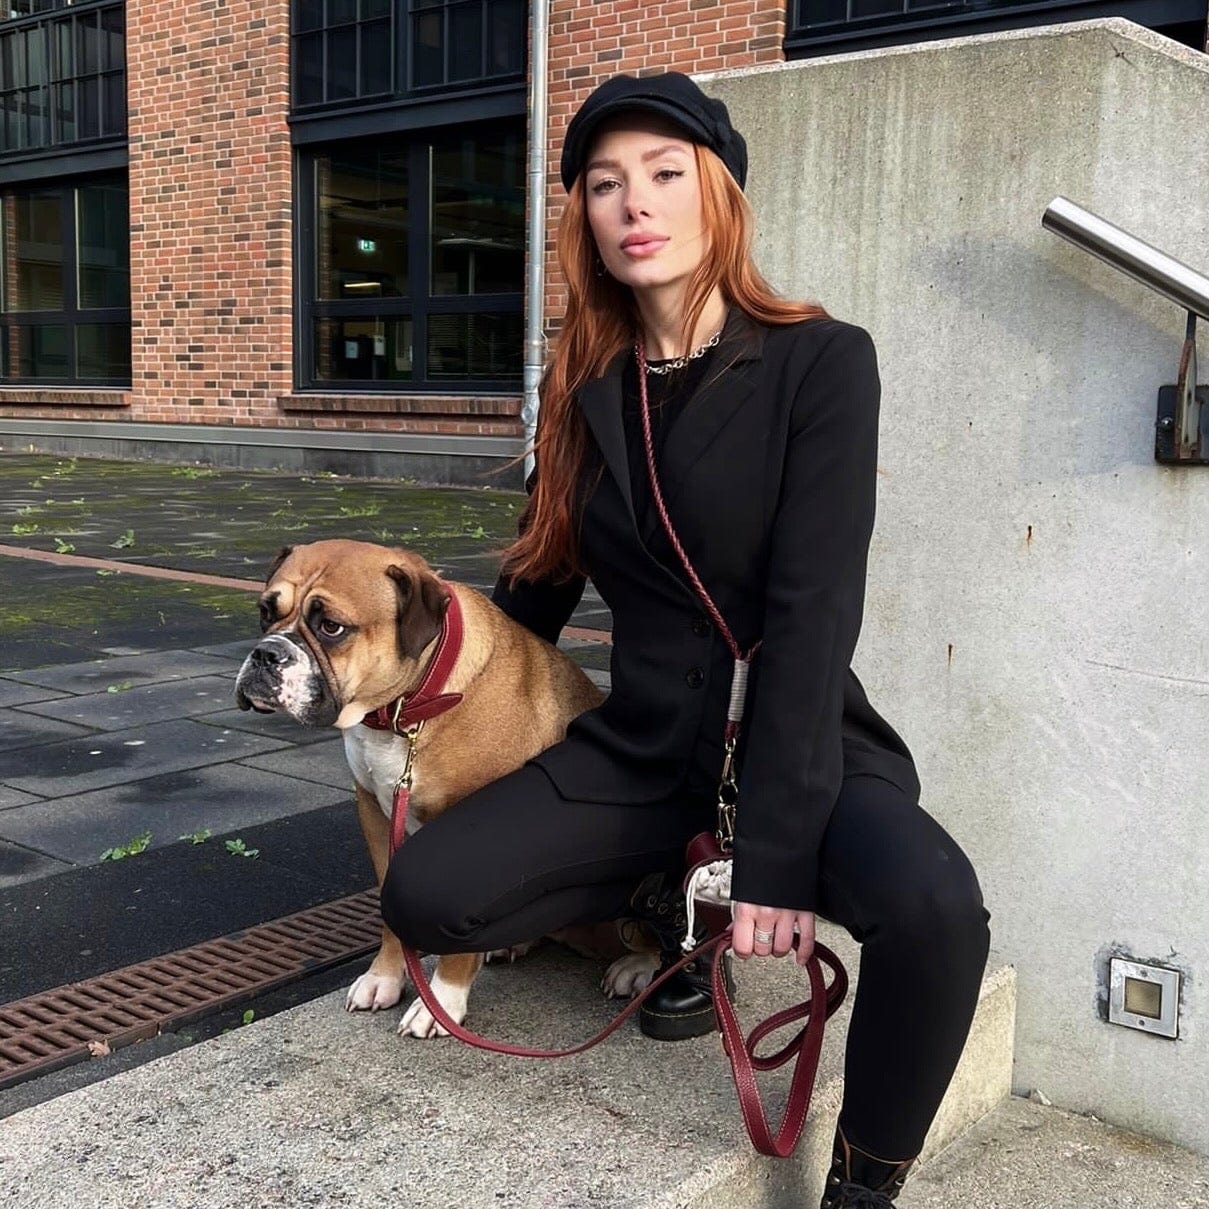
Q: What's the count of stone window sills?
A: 2